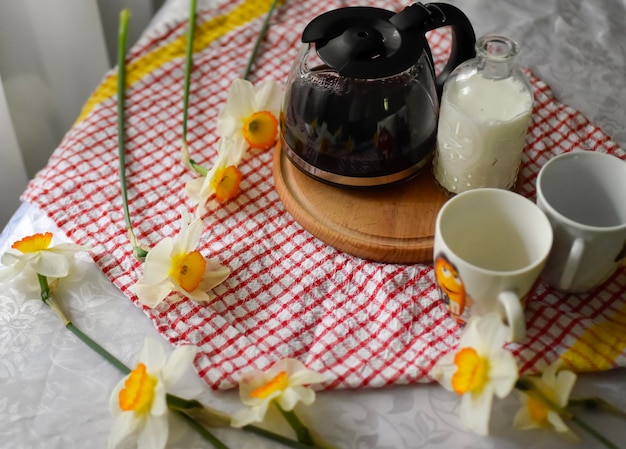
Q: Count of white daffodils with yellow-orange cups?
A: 8